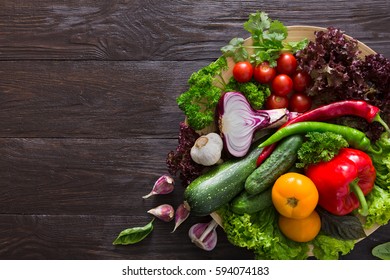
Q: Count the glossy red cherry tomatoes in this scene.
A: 7